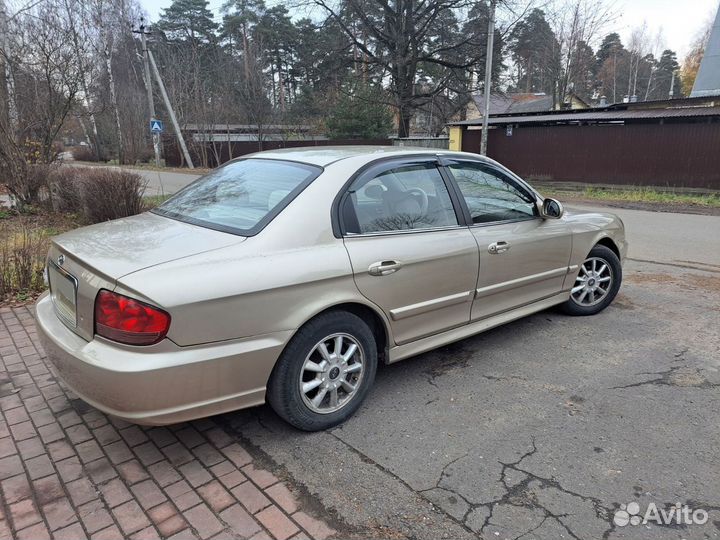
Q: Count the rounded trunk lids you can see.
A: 1